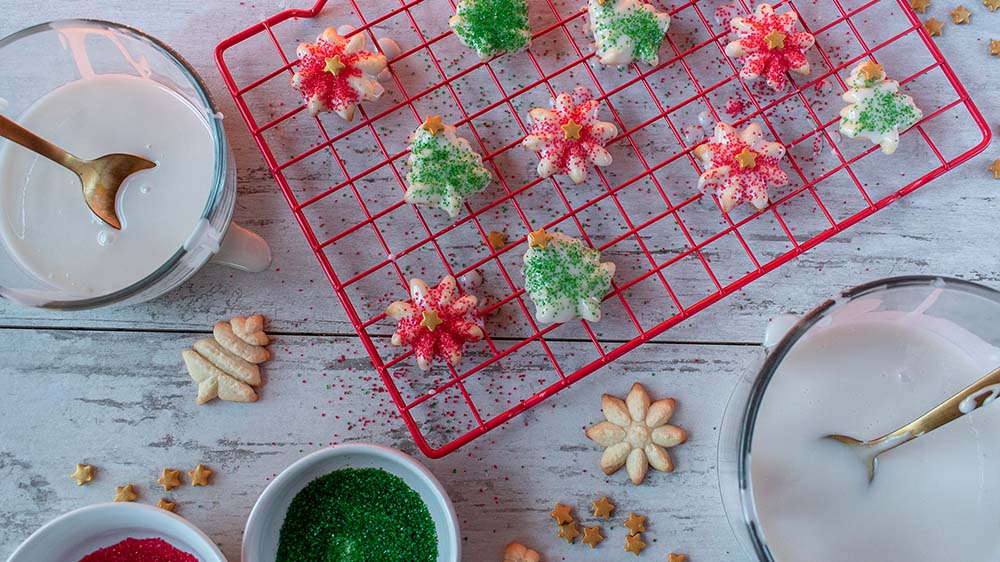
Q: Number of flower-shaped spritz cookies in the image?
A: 6